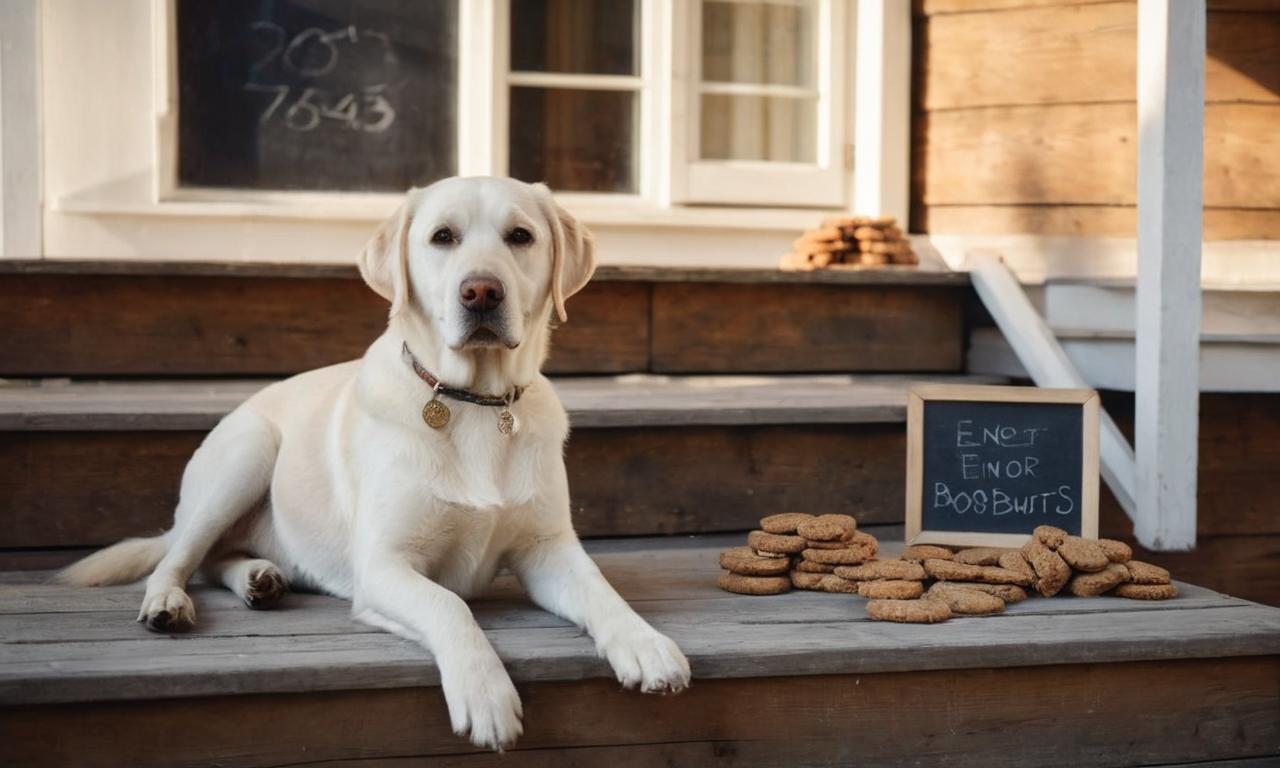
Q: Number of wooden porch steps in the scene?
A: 3